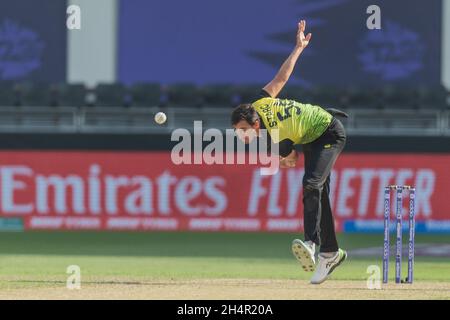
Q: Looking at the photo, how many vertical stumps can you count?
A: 3